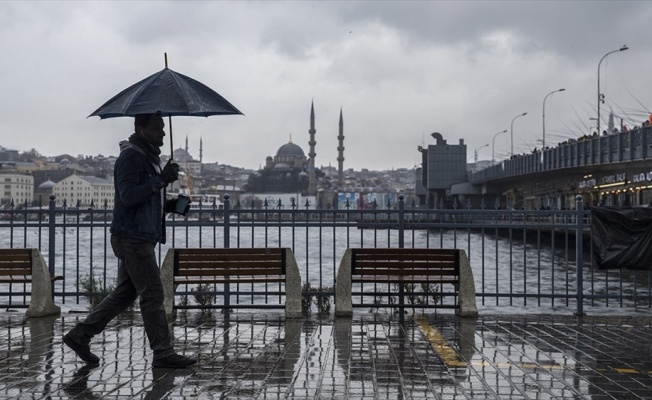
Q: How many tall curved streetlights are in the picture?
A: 5